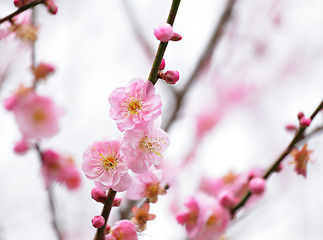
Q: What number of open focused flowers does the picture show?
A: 3